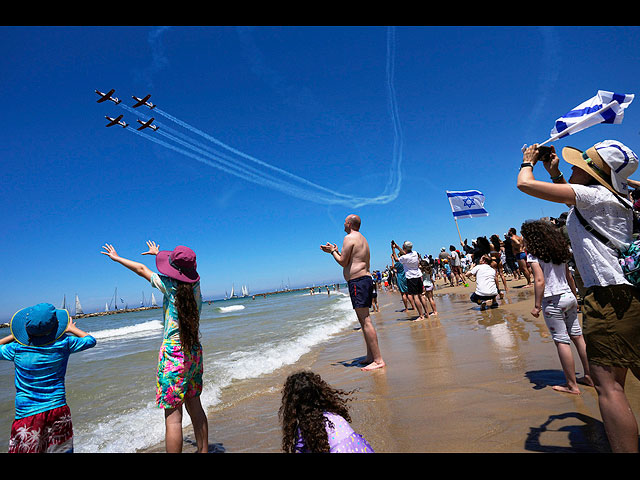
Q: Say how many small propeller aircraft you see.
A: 4